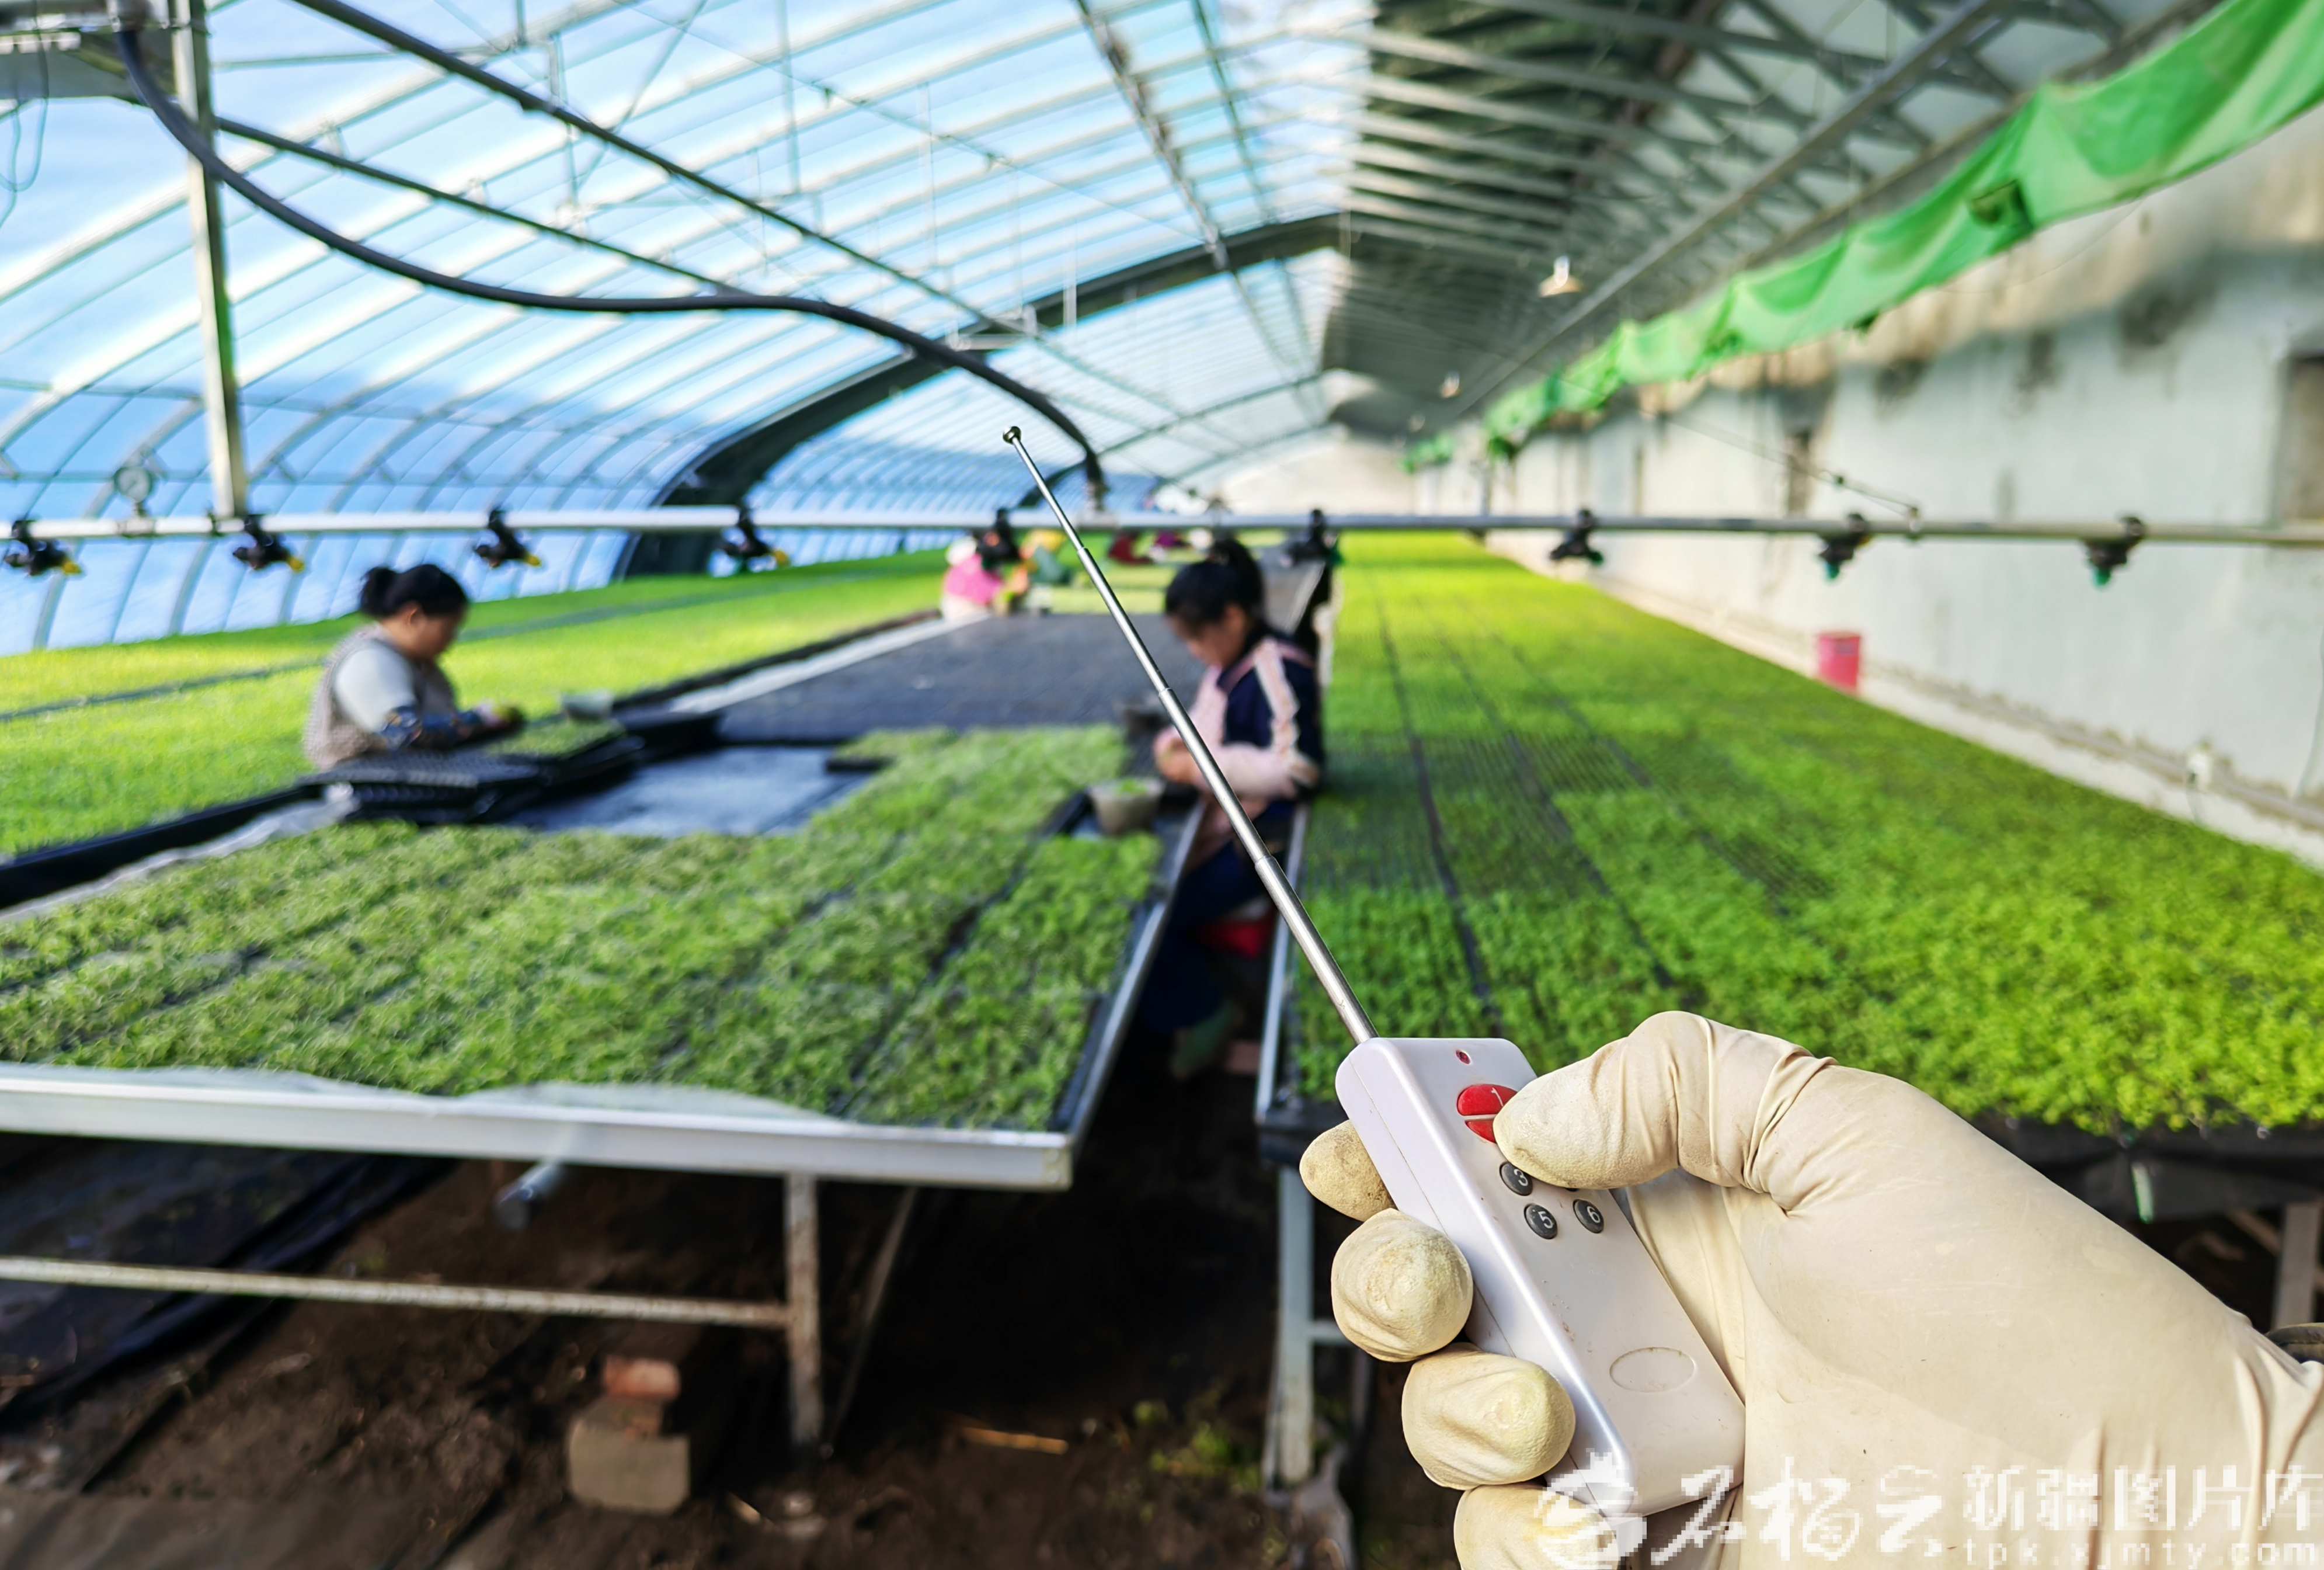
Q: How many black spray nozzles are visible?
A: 9